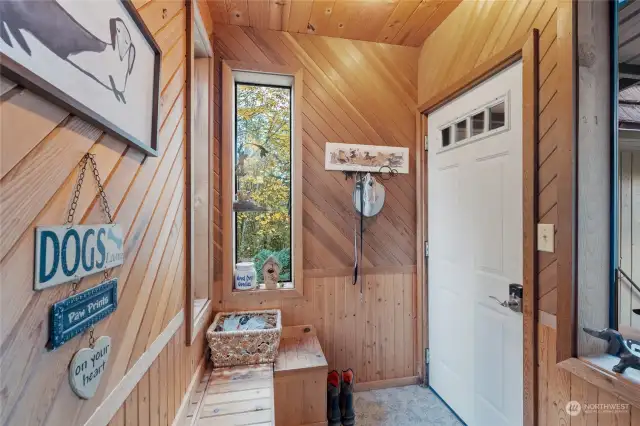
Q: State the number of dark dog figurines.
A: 1